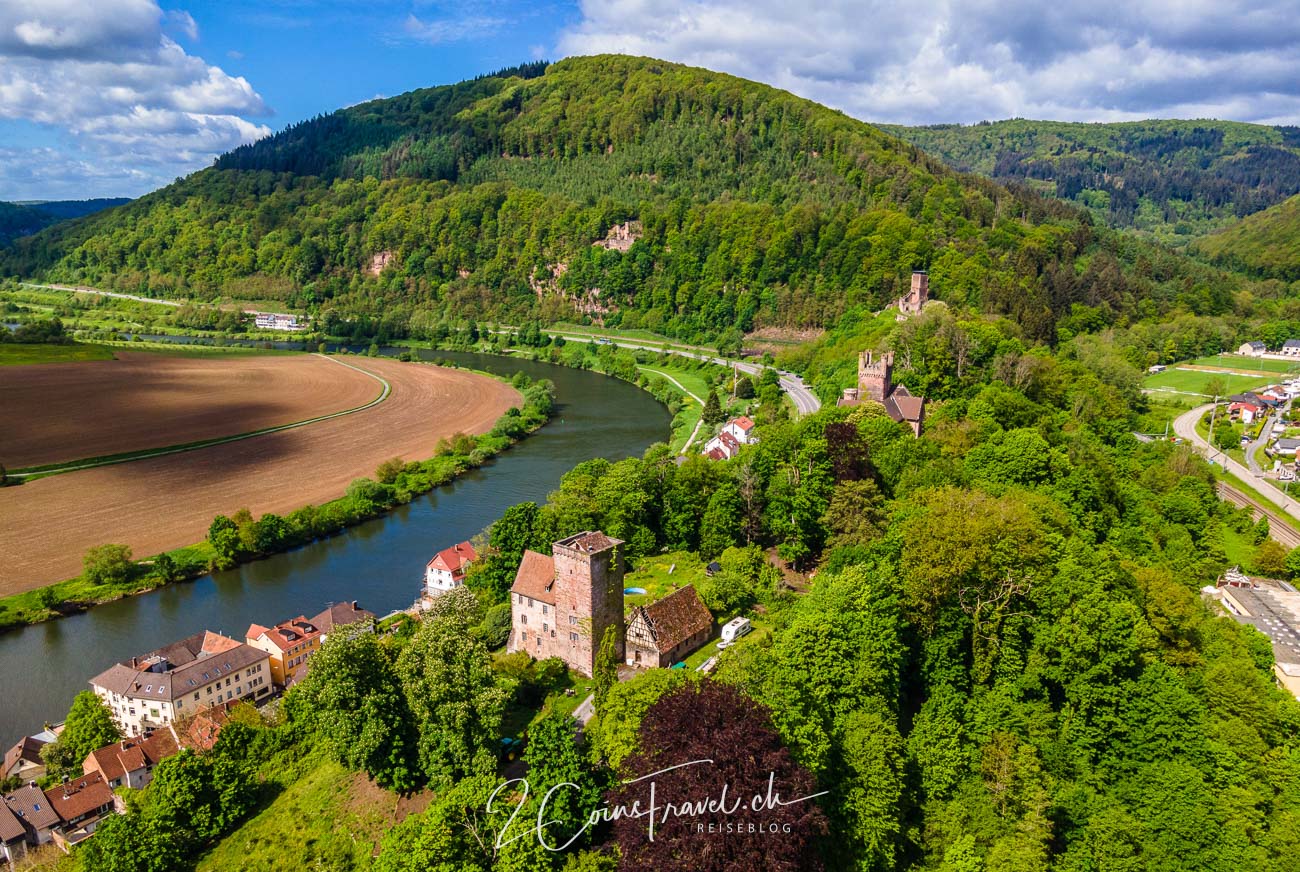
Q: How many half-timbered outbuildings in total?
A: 1